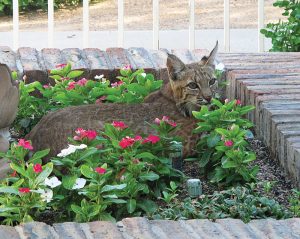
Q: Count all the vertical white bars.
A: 8